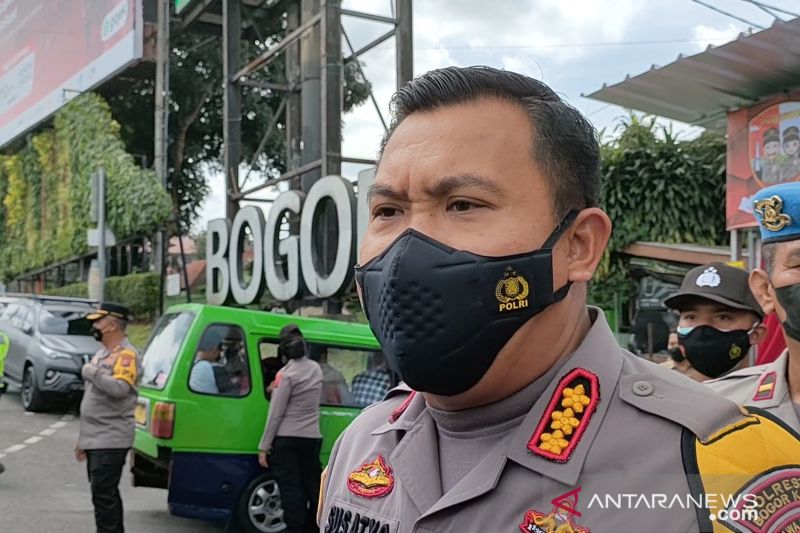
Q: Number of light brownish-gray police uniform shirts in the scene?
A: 4